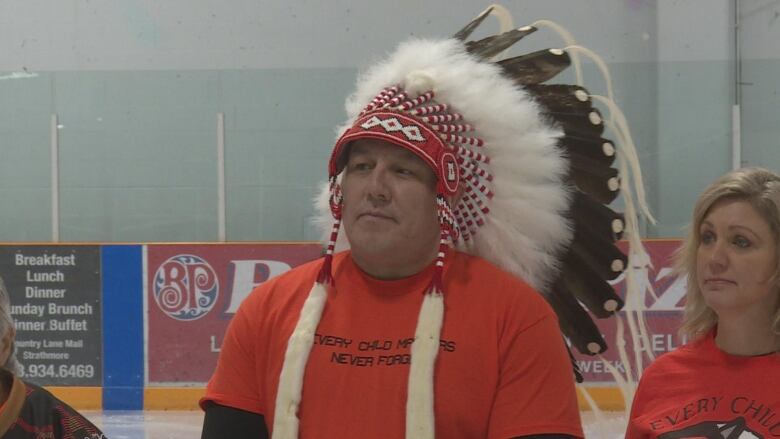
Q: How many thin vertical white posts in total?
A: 3